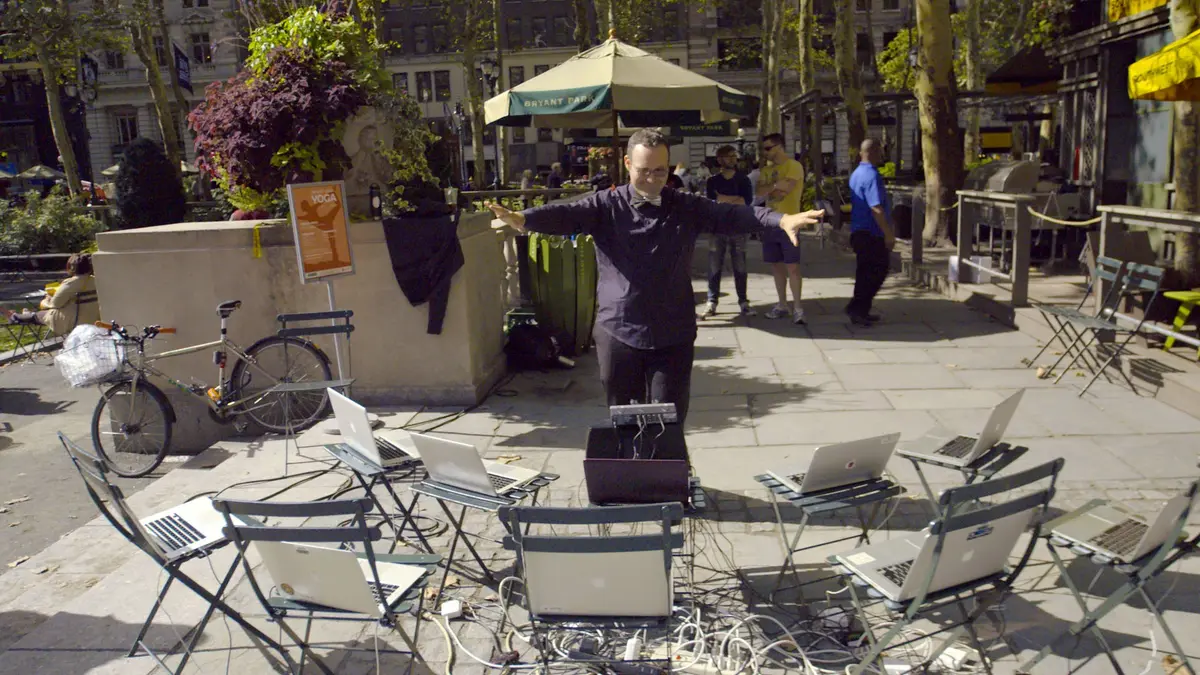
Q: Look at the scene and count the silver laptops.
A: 9